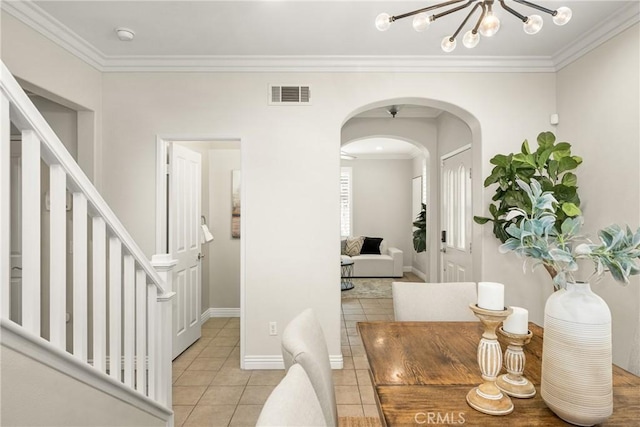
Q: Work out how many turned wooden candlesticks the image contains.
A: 2